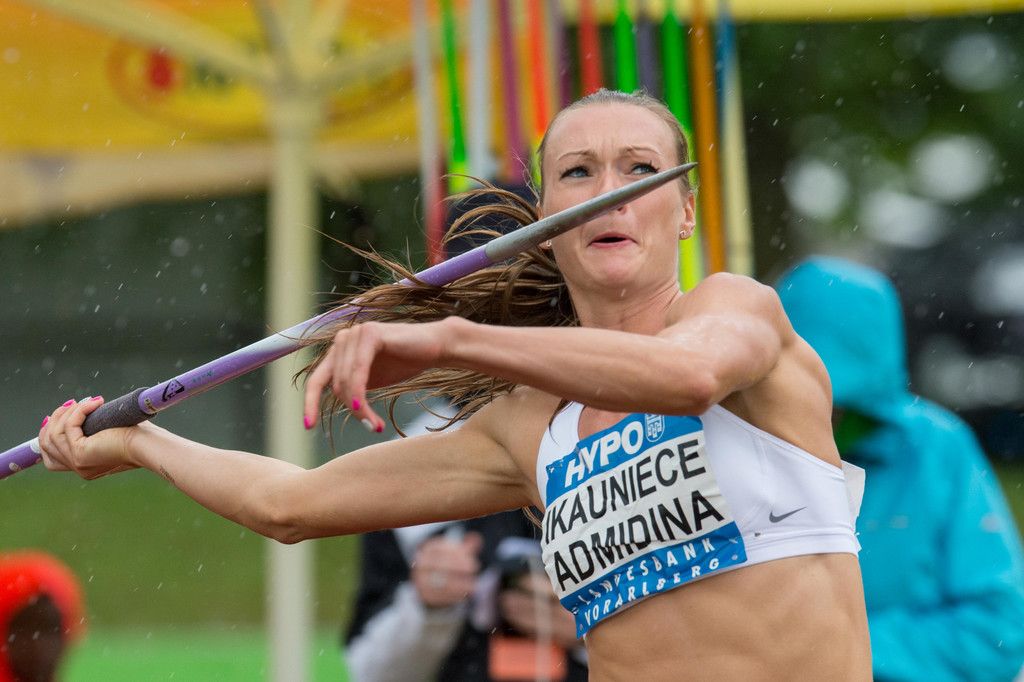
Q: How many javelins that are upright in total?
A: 12